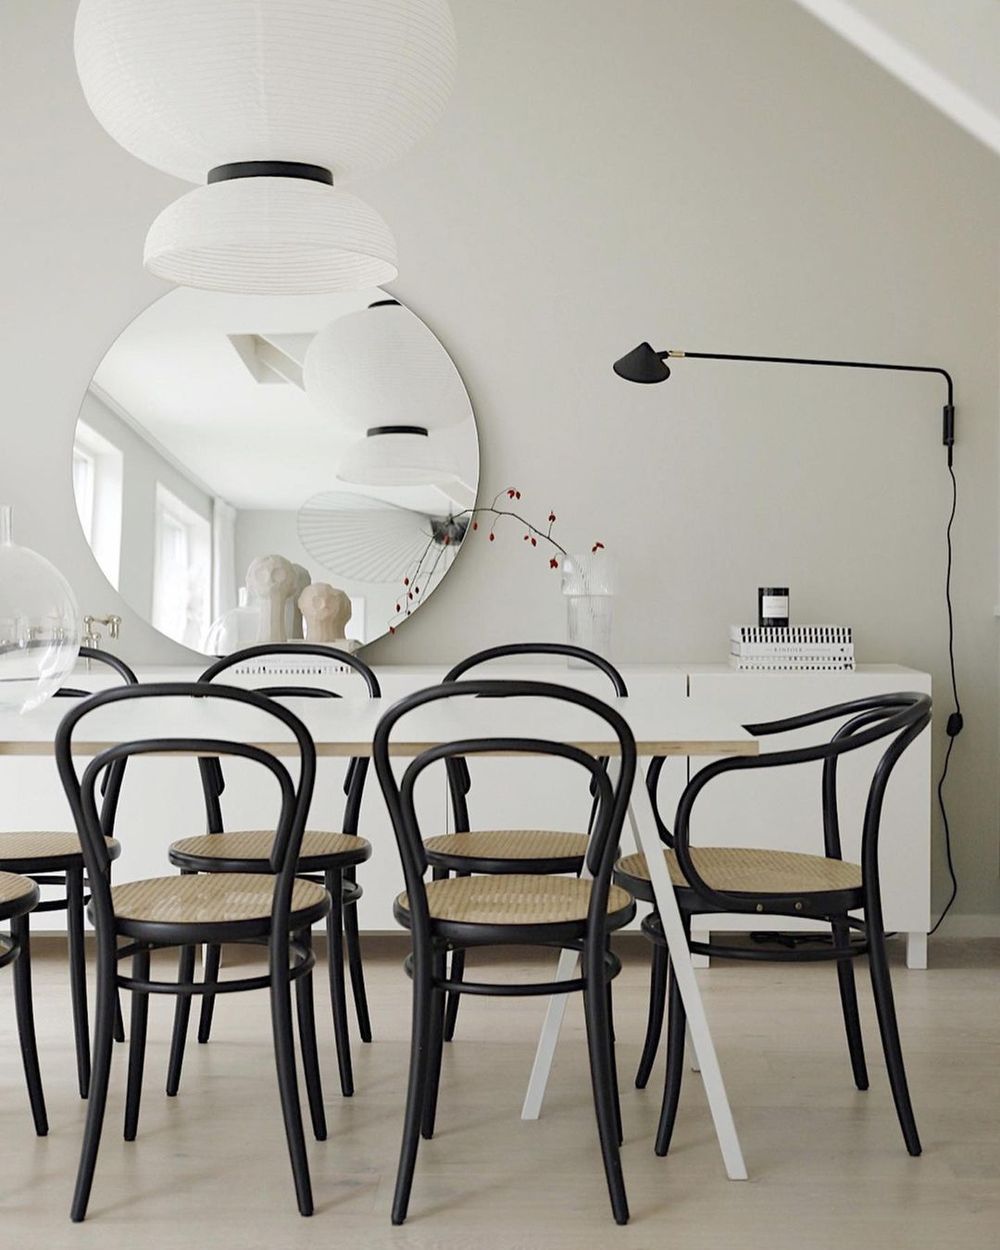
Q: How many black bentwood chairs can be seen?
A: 7